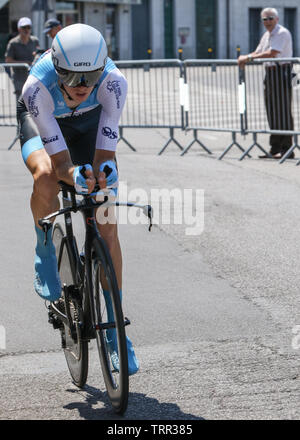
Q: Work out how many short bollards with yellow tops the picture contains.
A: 4